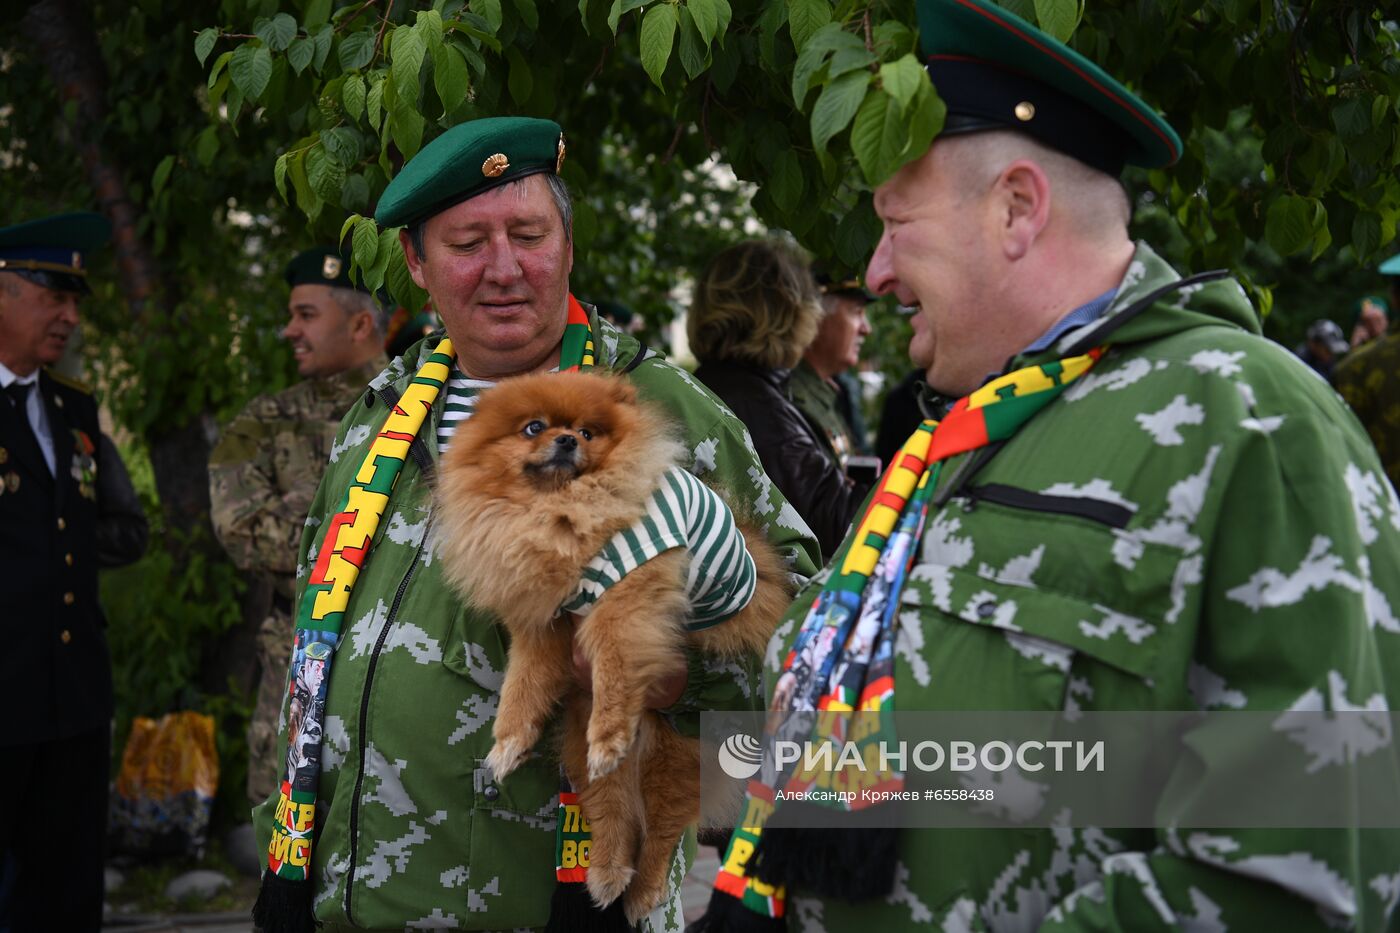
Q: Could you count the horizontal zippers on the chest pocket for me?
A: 1